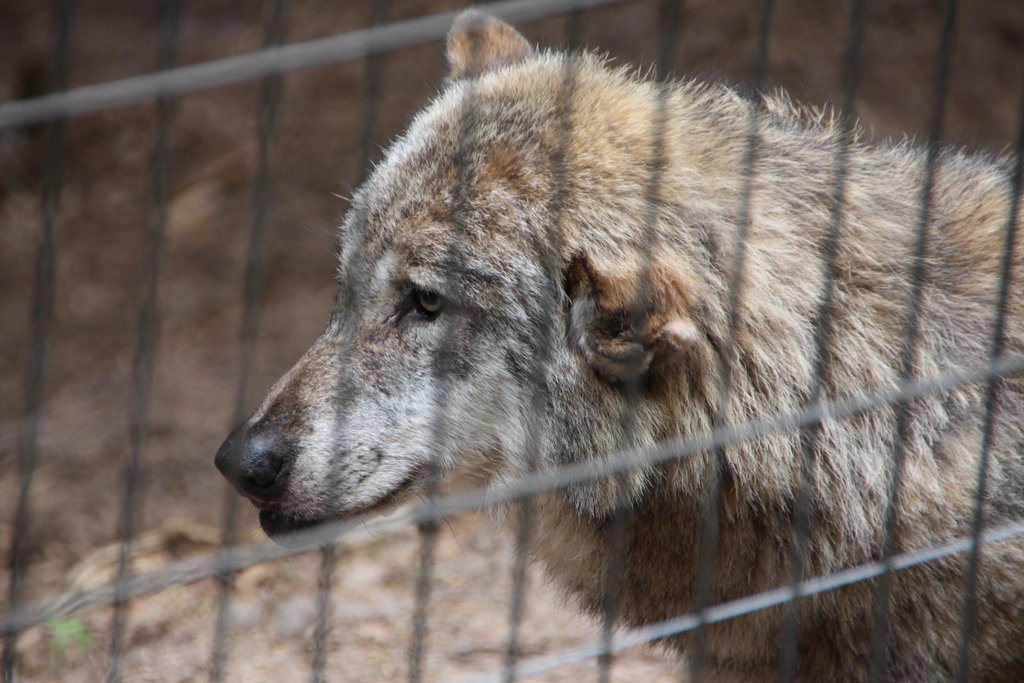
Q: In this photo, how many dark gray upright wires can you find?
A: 11